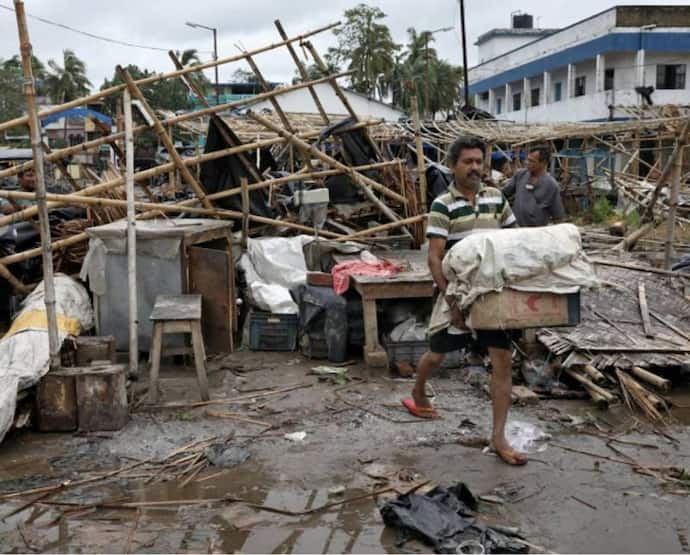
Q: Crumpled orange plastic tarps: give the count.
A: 0